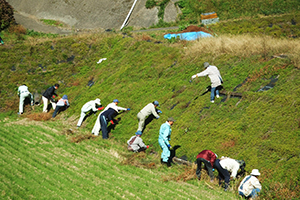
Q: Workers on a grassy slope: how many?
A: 13